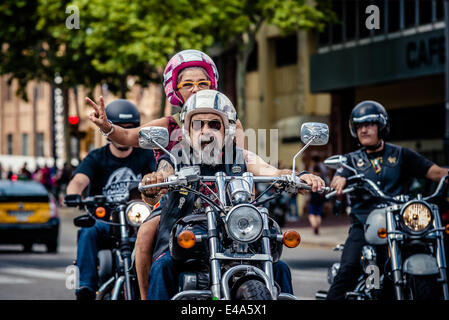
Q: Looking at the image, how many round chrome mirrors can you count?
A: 2